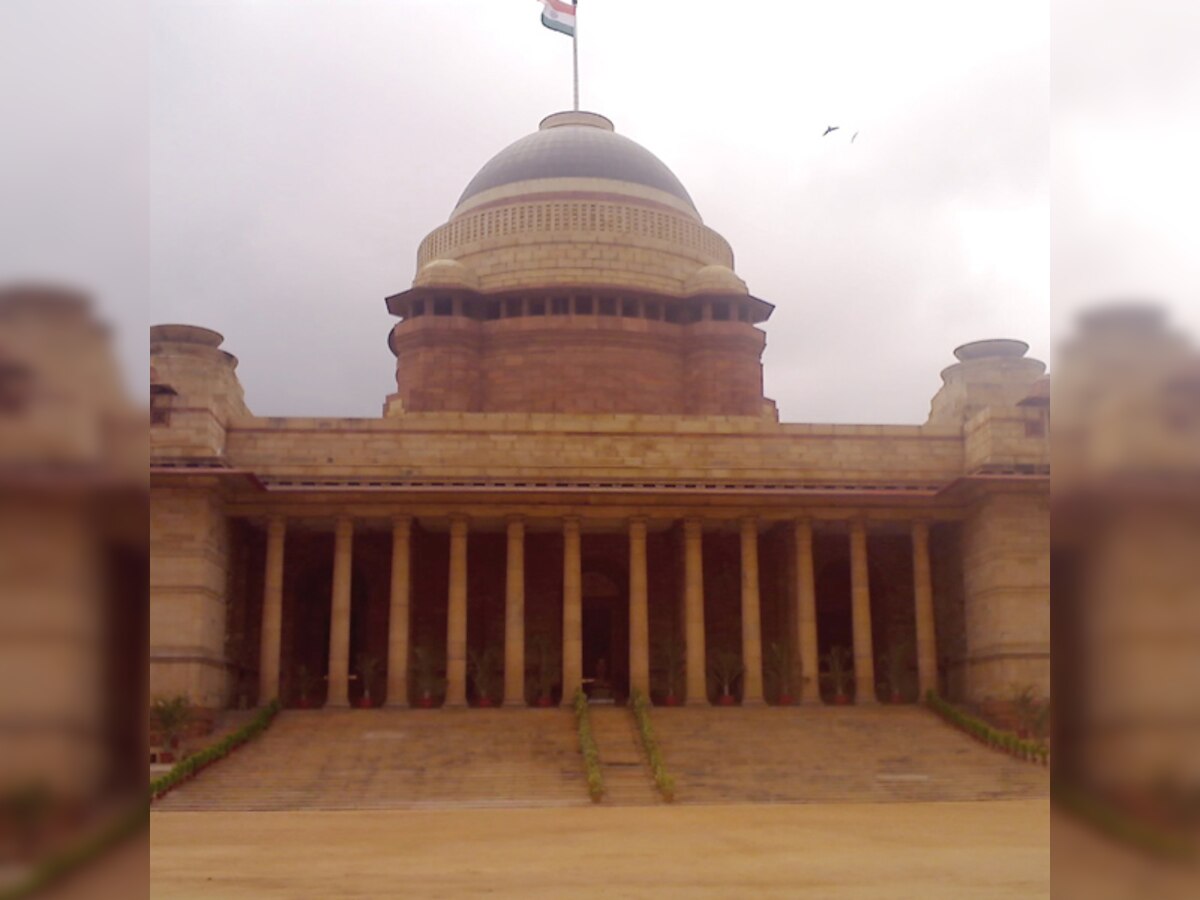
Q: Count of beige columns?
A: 12